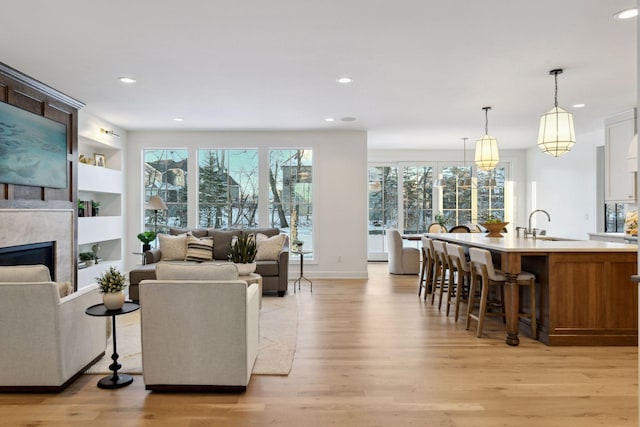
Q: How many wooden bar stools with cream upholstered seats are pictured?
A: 4